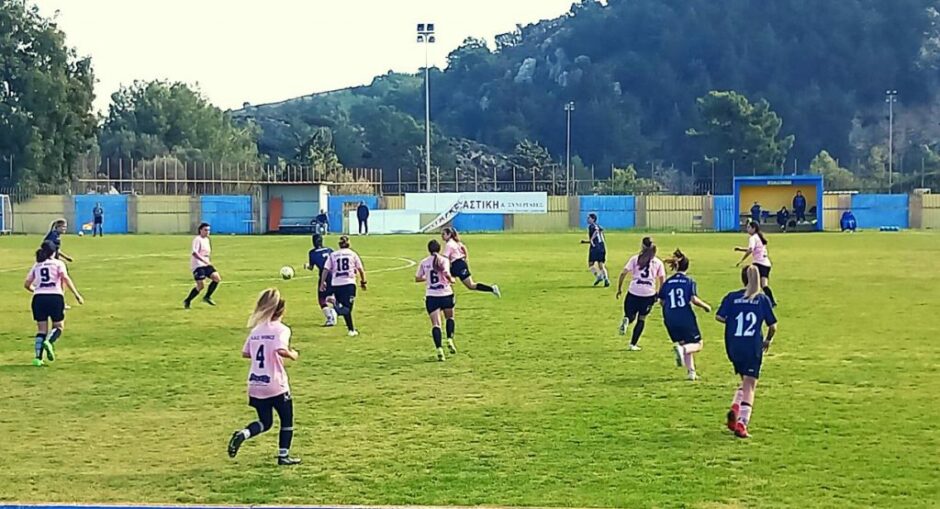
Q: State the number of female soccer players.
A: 13